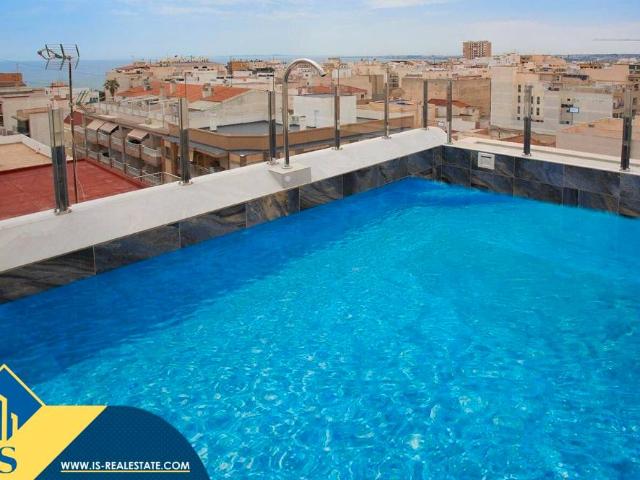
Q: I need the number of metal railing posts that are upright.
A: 9